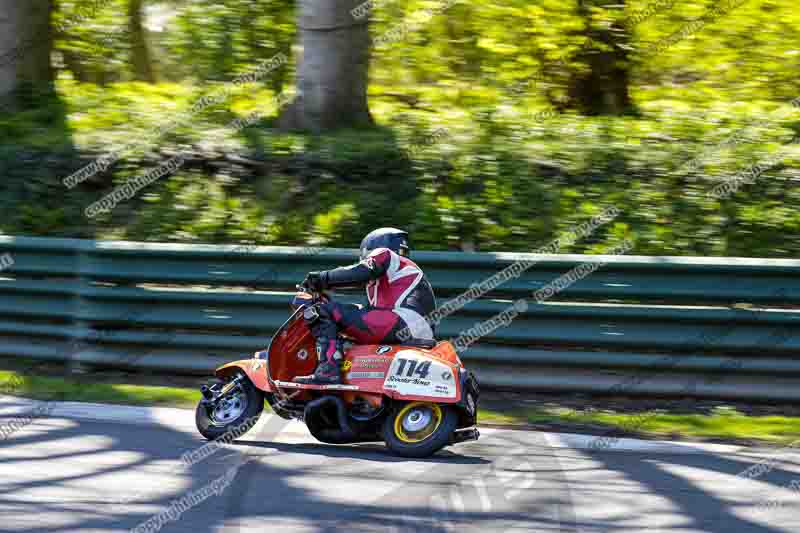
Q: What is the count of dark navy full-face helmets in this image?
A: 1